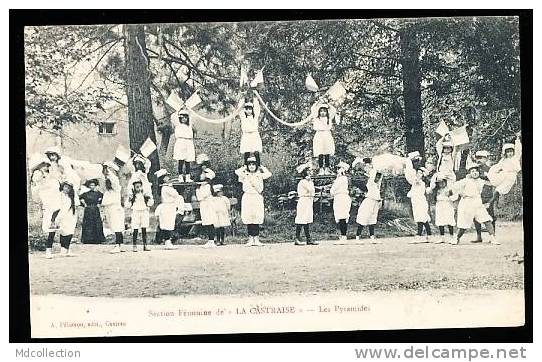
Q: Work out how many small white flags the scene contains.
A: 10